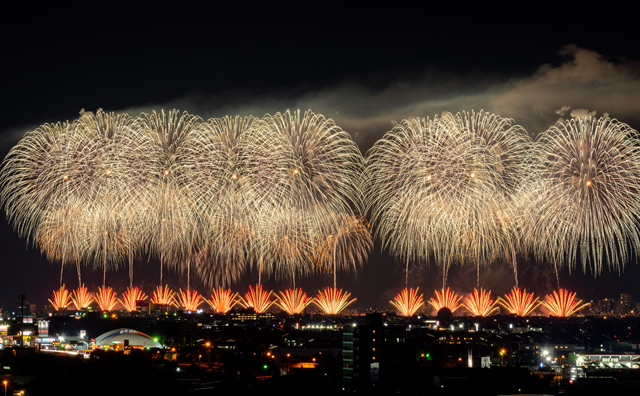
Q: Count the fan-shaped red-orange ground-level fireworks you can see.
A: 15